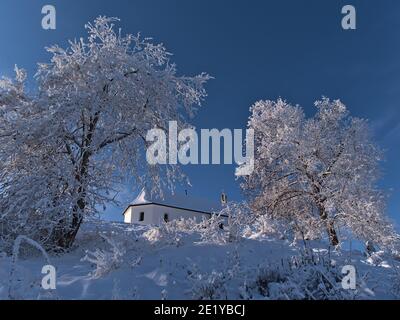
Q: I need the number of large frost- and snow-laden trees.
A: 2